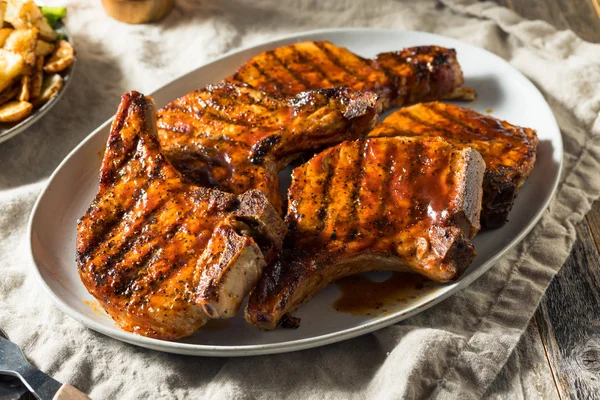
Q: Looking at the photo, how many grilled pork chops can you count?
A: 5